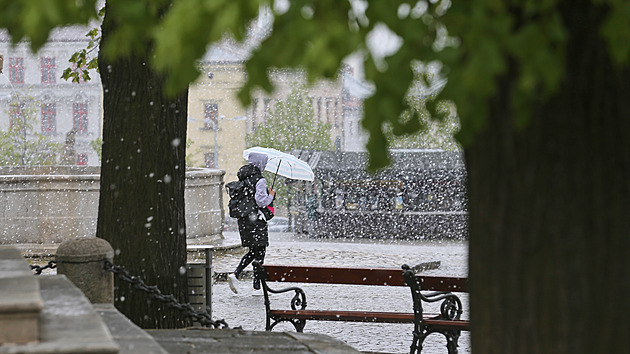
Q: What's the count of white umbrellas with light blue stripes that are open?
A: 1